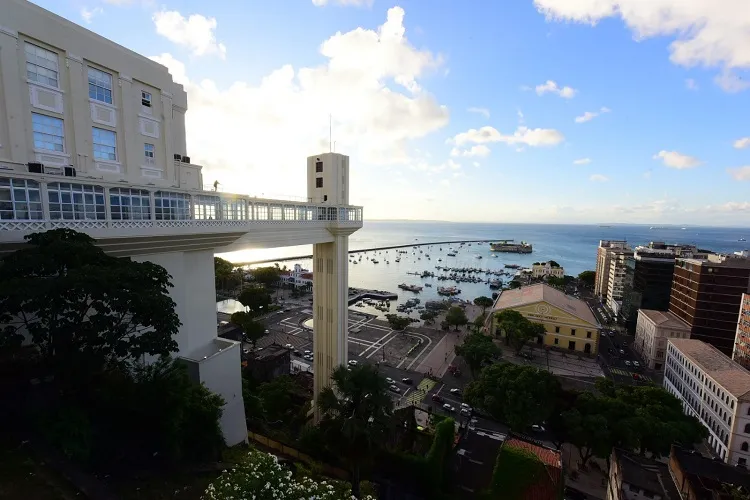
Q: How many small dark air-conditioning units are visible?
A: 4